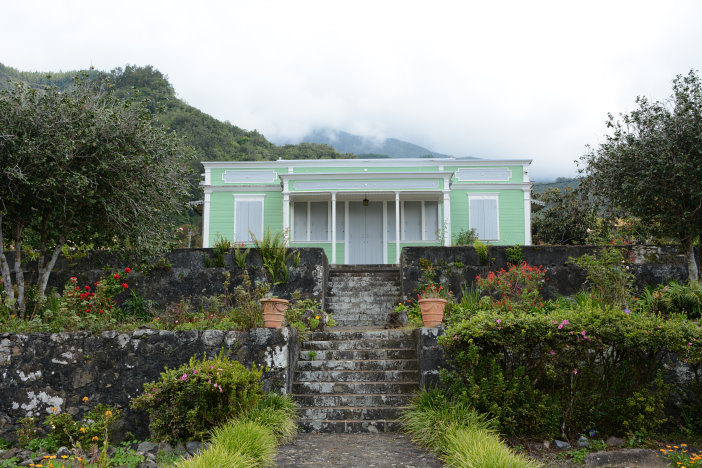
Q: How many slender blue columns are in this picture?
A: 0